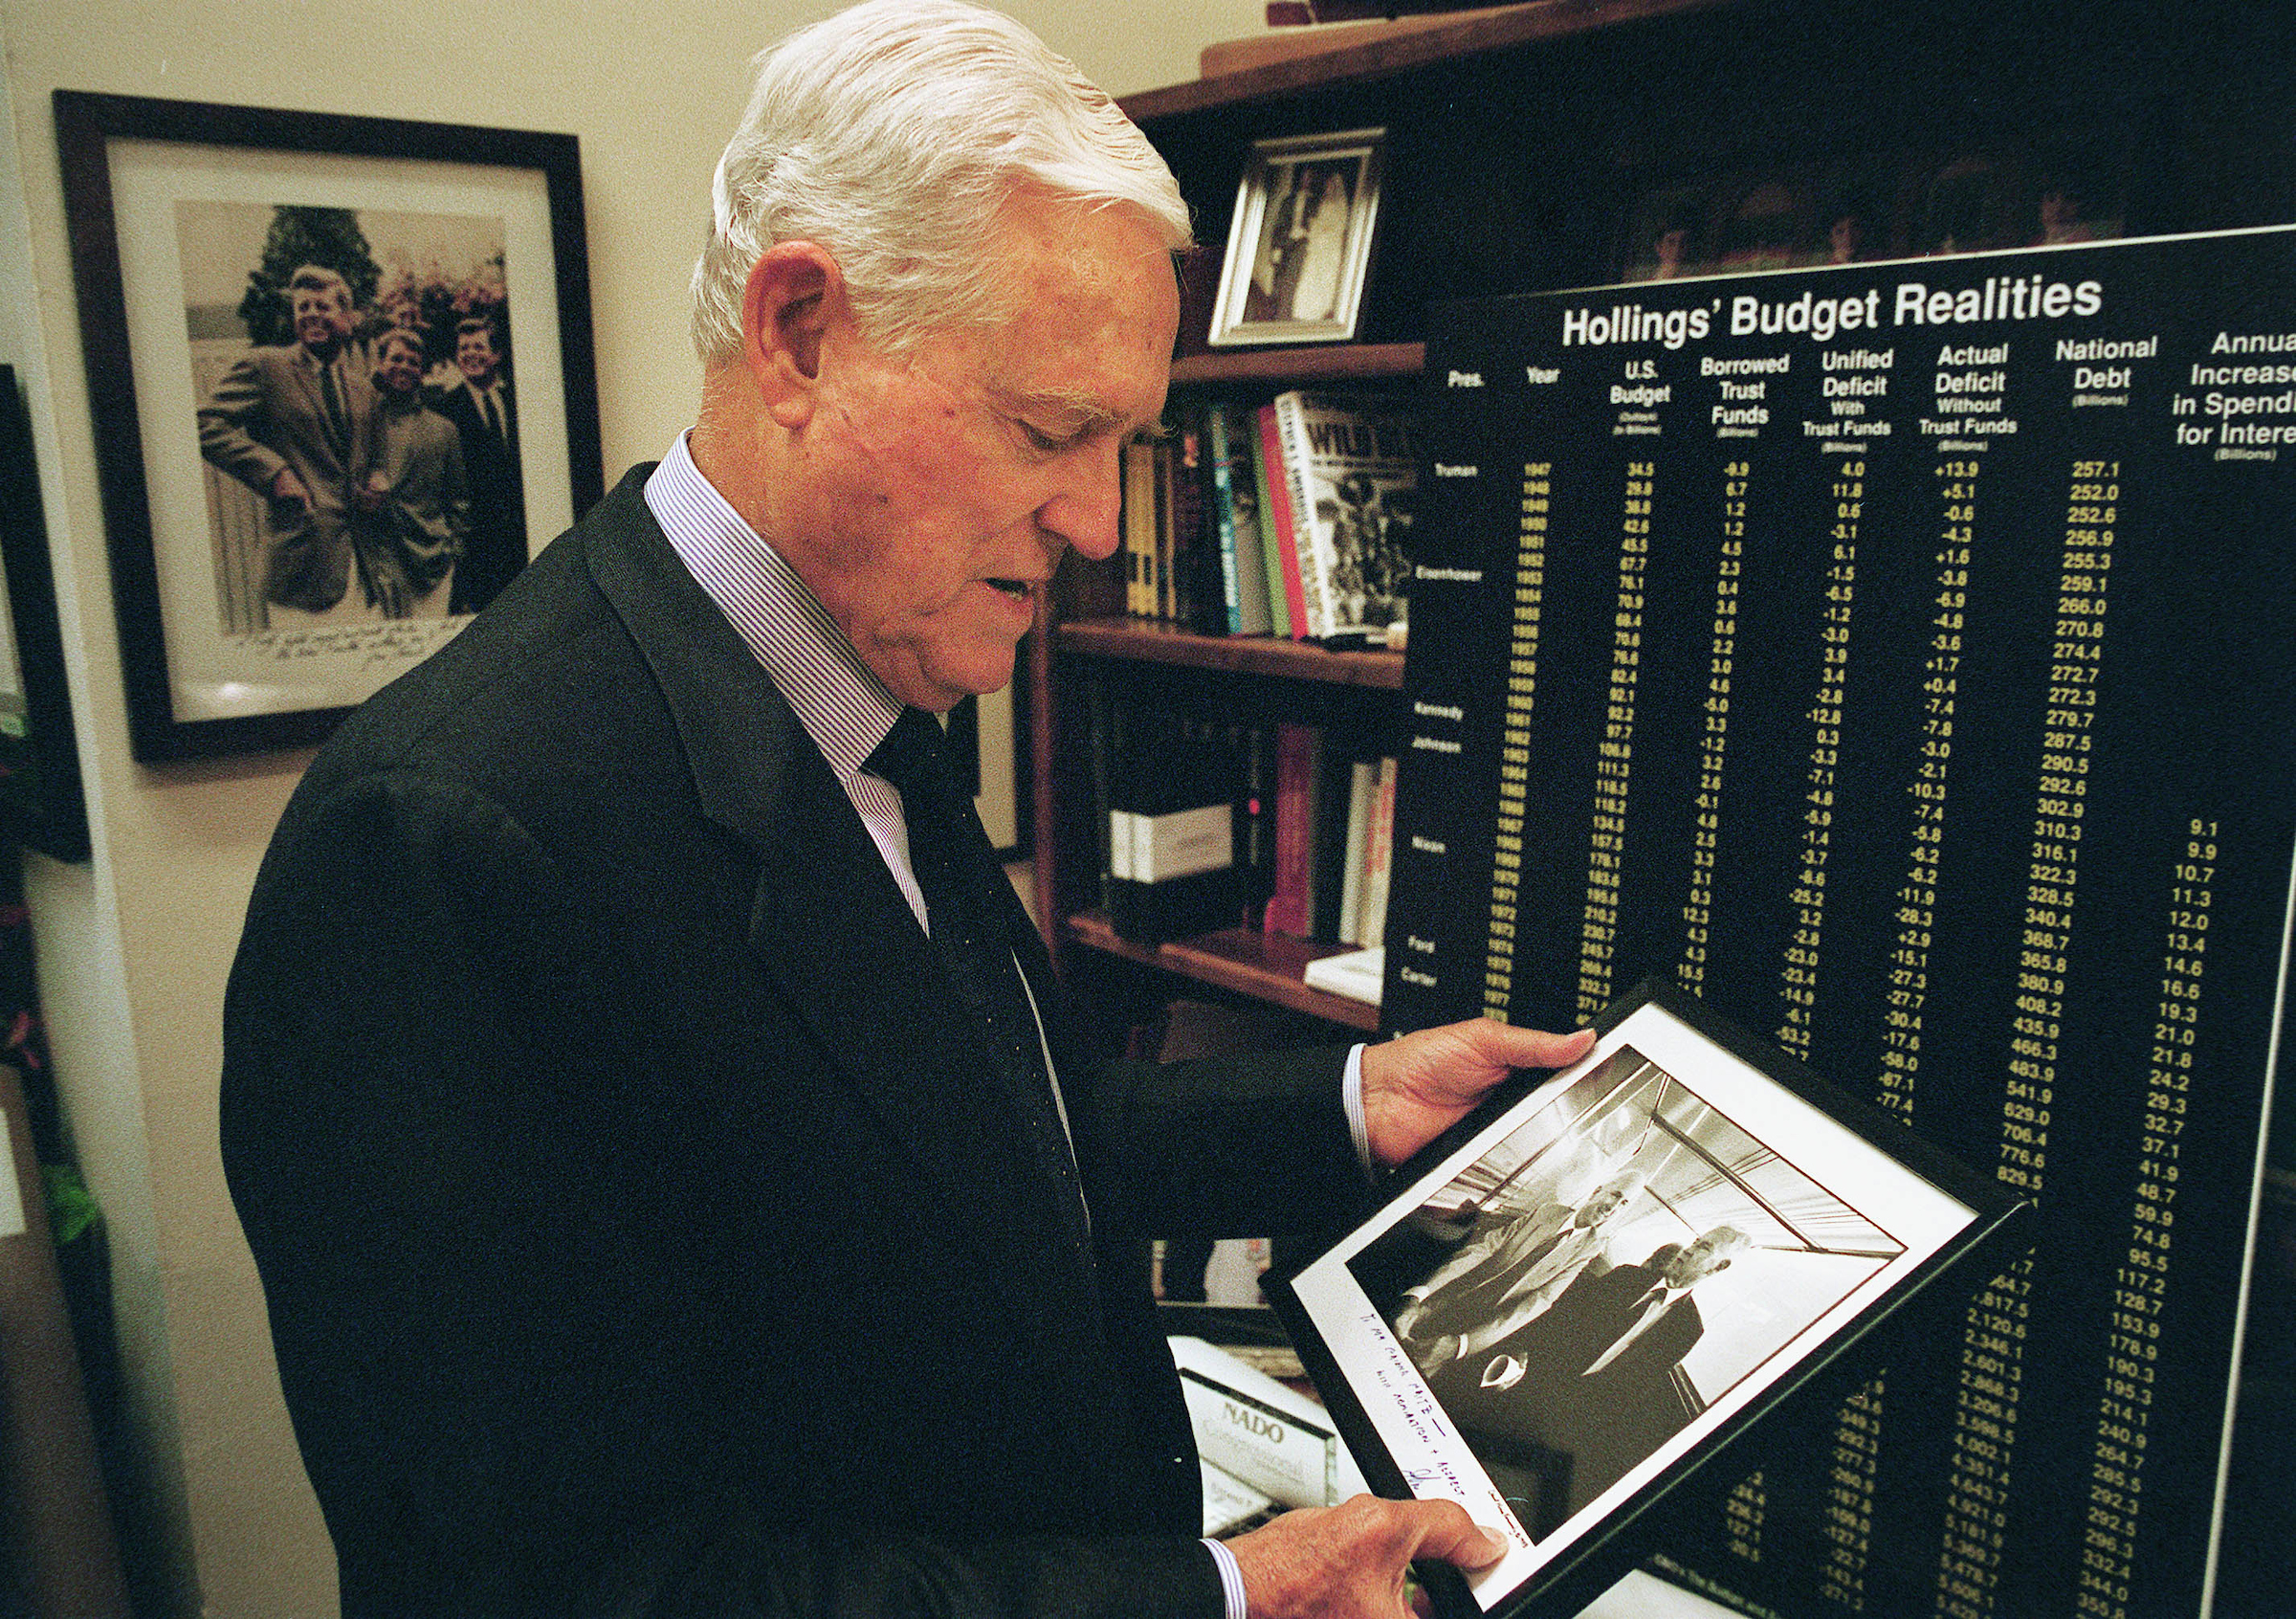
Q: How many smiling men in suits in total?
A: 3